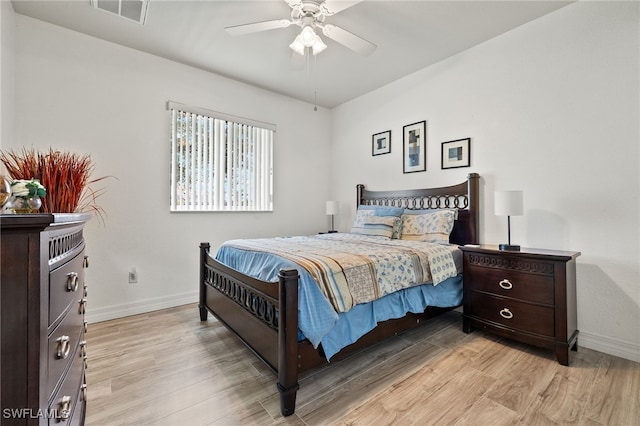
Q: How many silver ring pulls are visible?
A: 12